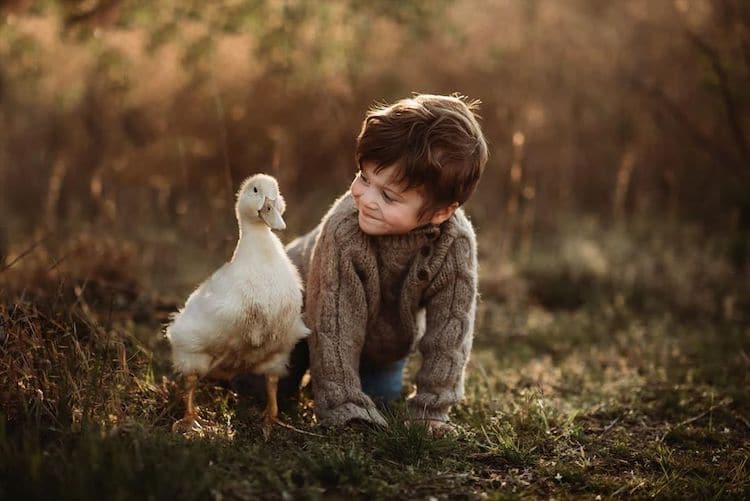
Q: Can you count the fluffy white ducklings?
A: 1